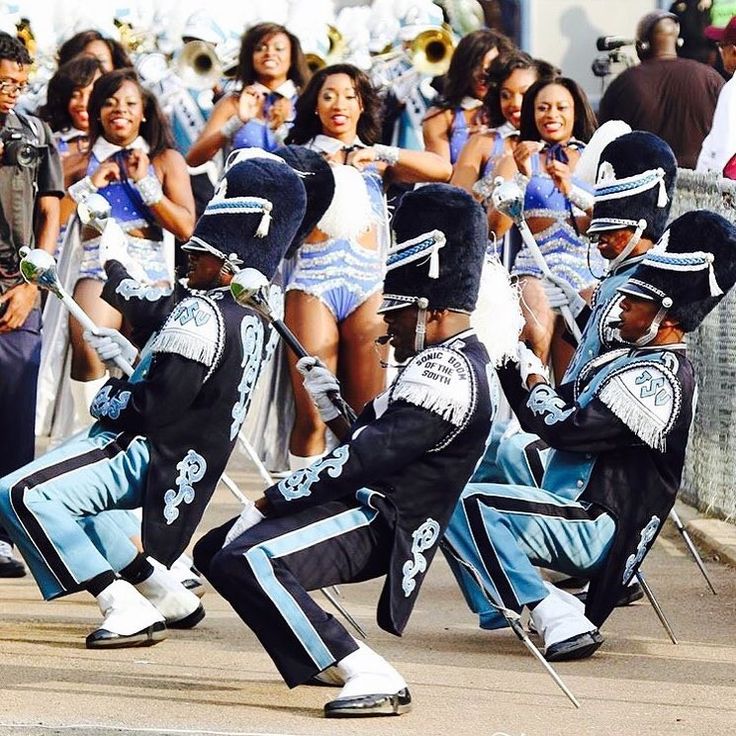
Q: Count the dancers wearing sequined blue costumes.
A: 8